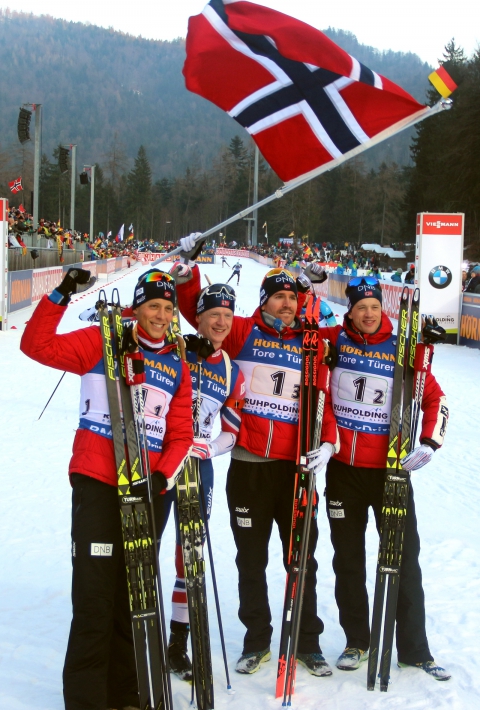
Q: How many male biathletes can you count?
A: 4